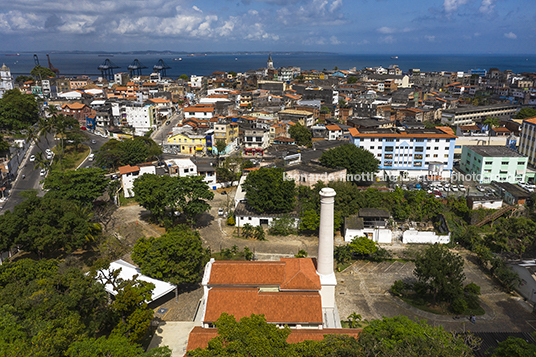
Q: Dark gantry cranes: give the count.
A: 3